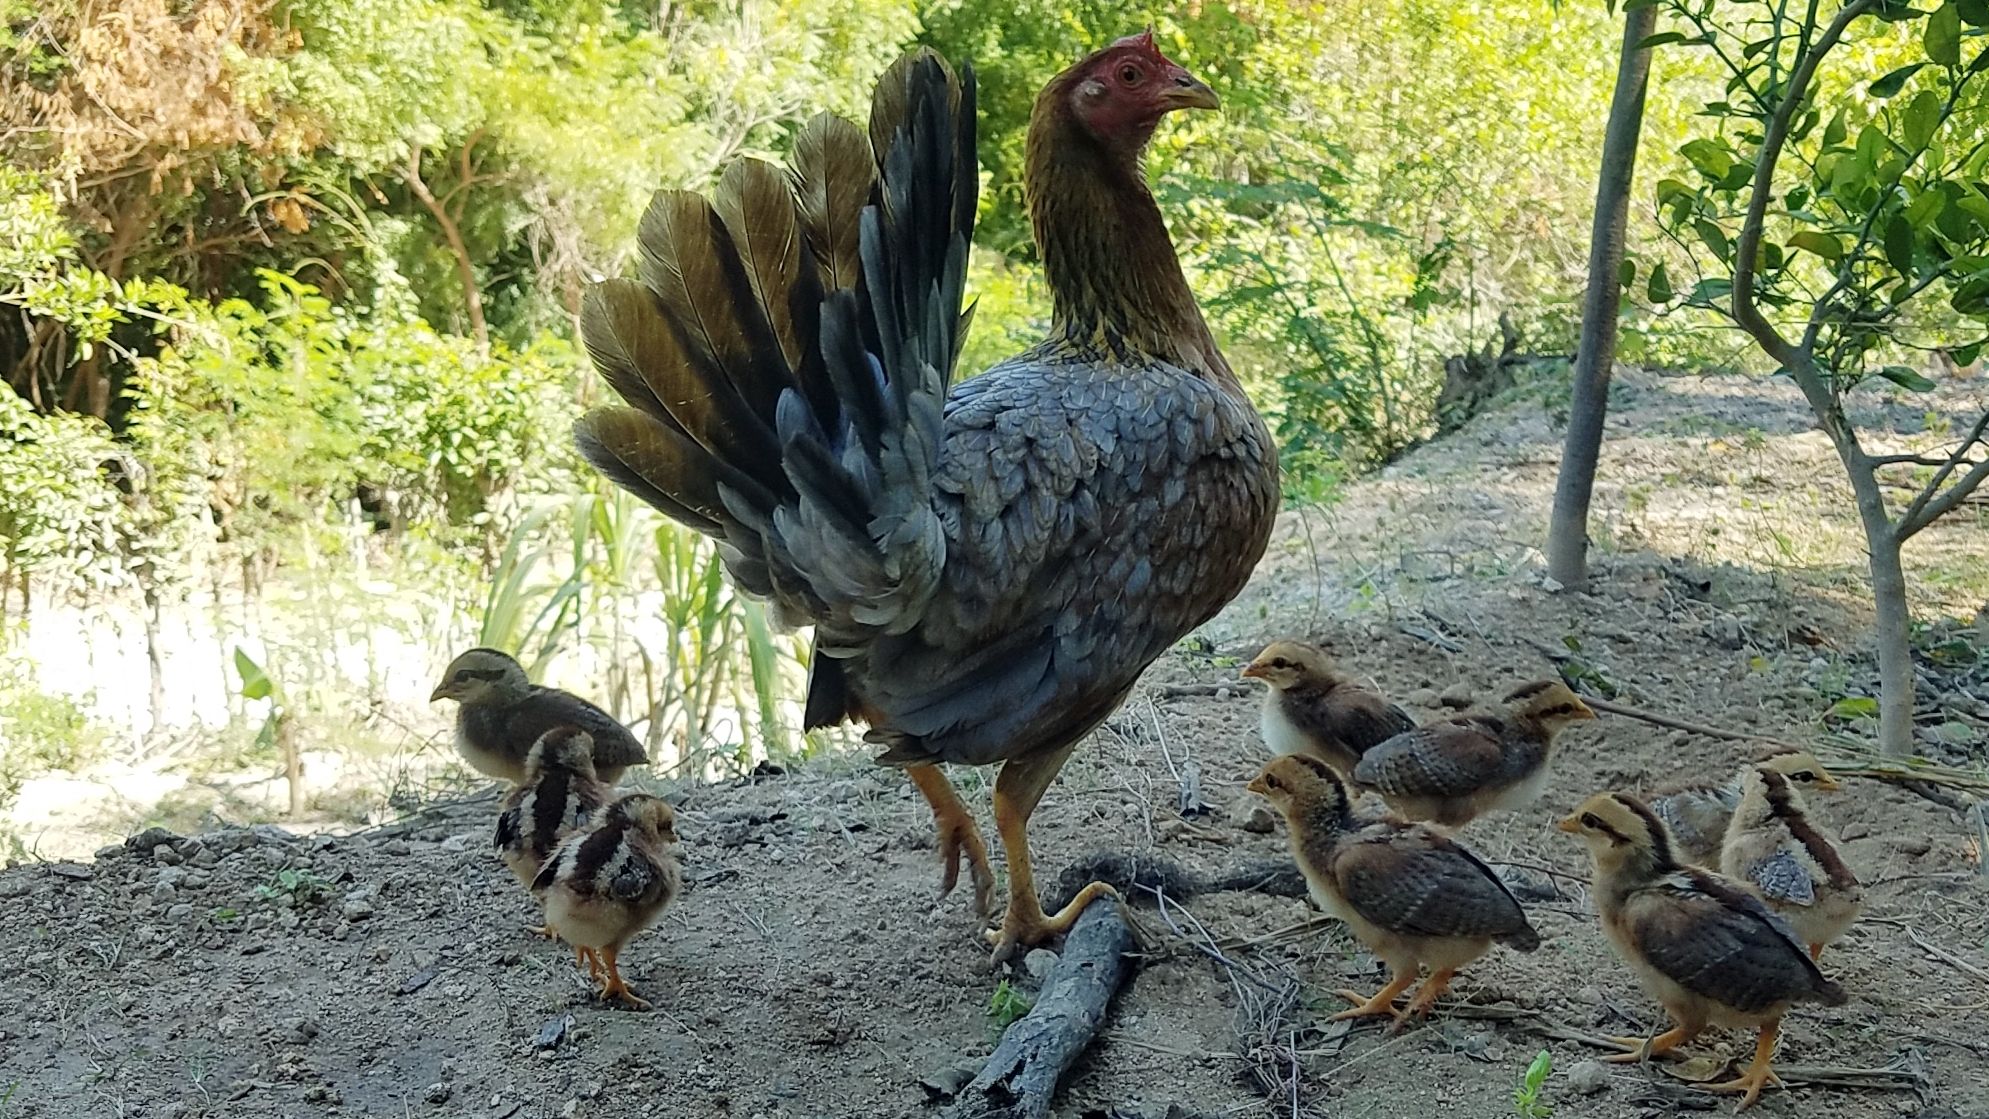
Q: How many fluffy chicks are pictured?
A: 9